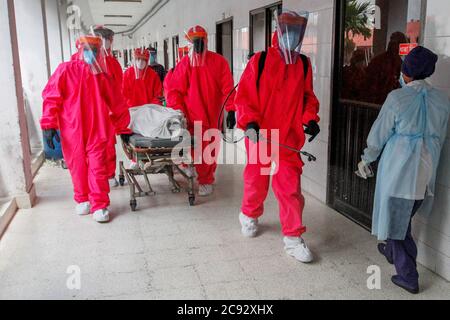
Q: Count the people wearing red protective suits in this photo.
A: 5